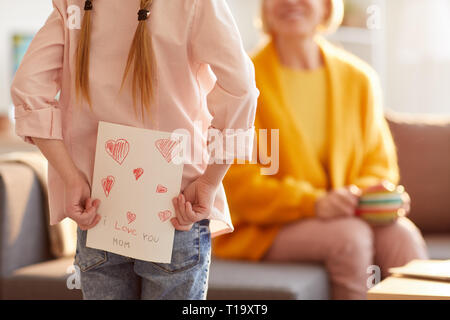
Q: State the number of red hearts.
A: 7